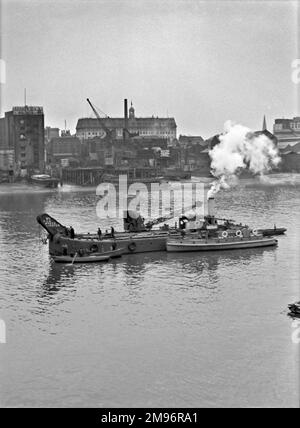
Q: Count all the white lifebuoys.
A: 3